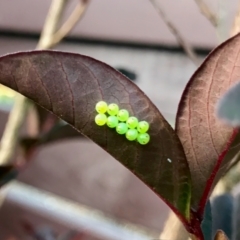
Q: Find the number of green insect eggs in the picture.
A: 10